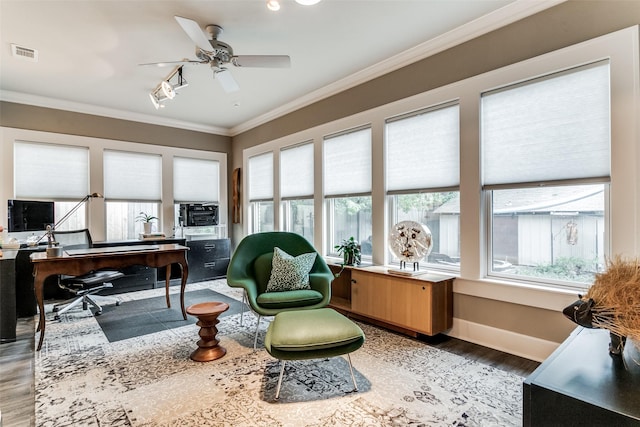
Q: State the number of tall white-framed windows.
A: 8